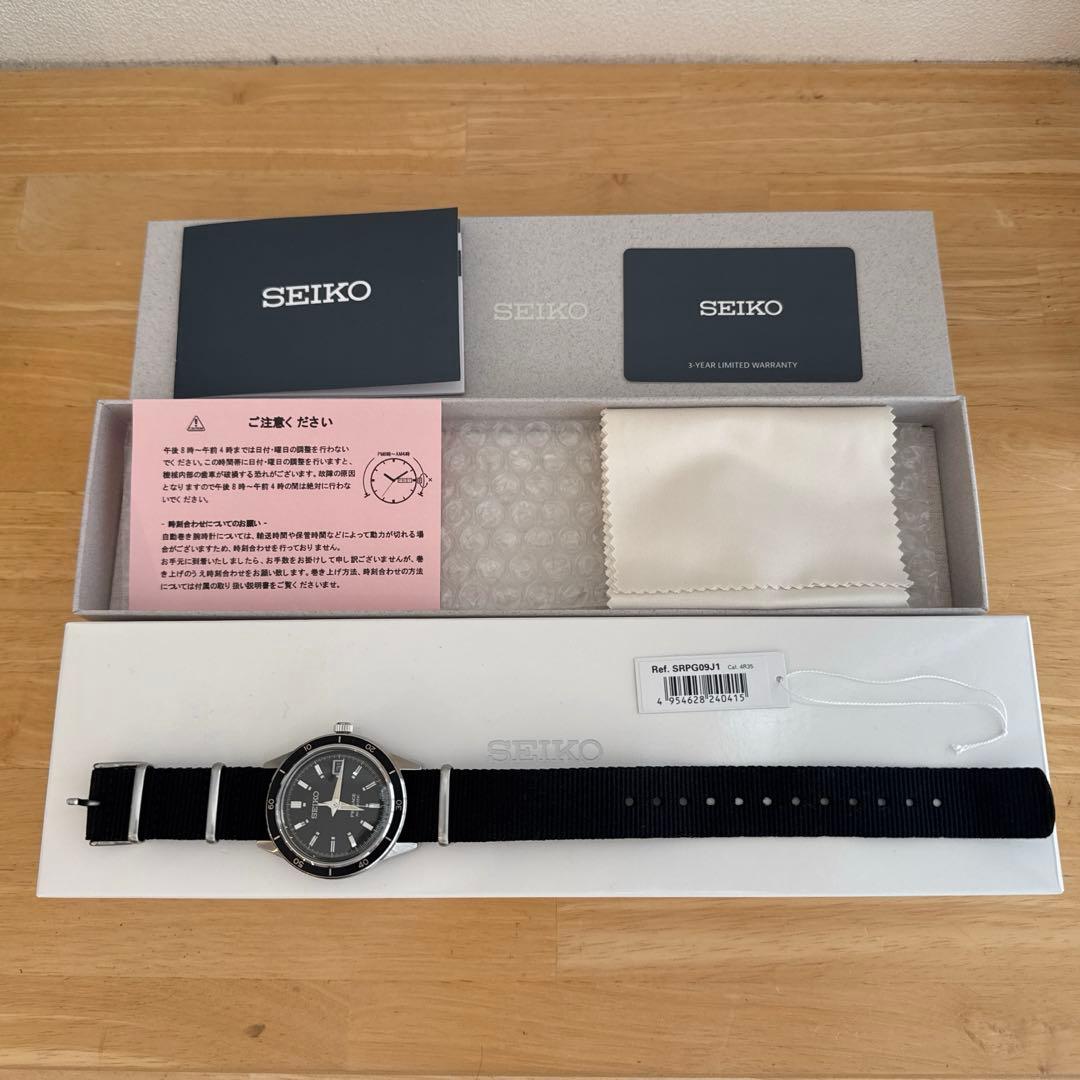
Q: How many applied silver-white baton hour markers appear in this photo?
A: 11